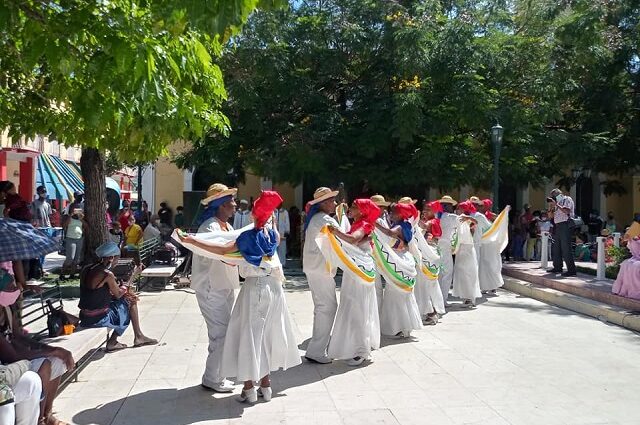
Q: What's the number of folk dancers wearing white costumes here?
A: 12